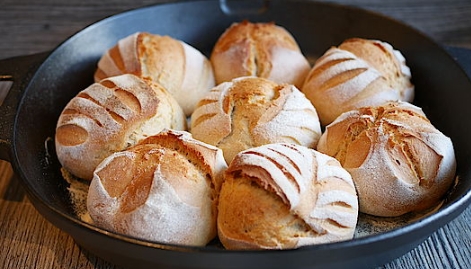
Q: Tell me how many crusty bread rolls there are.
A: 8